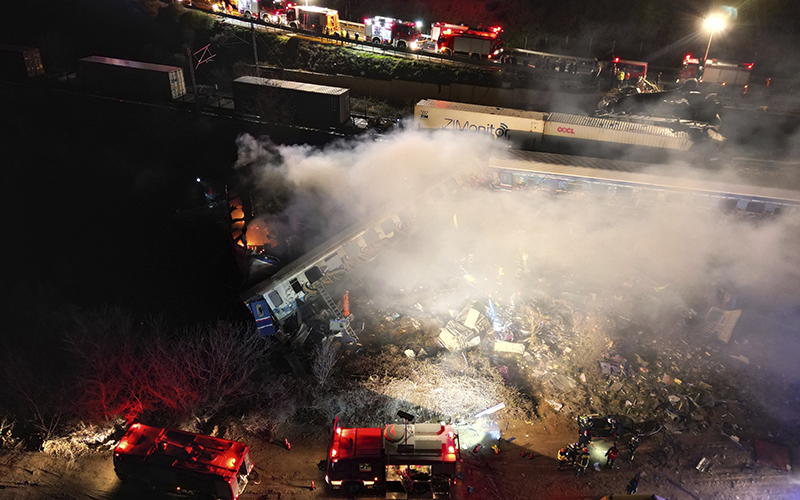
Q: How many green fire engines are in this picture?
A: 0